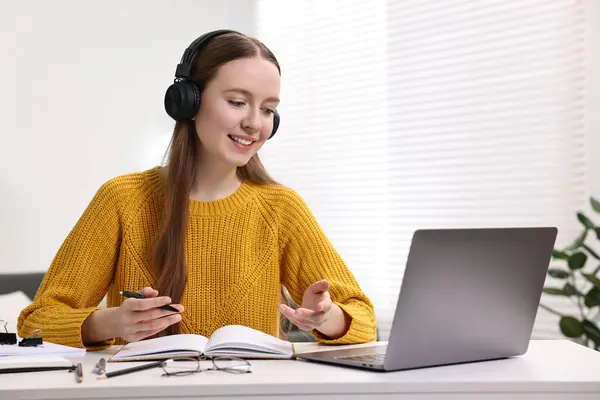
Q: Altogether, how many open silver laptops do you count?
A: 1